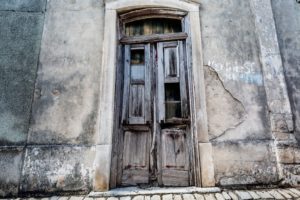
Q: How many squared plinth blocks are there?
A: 2